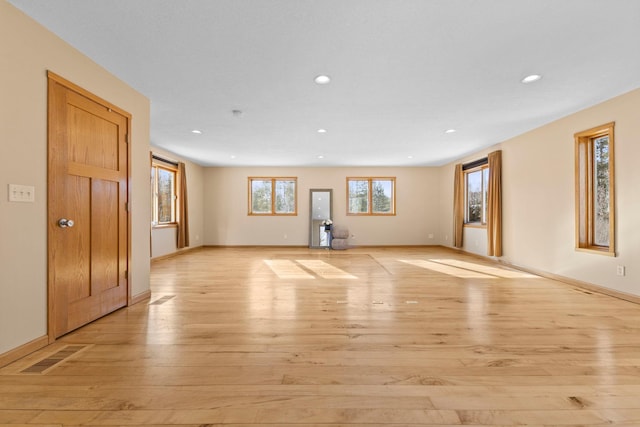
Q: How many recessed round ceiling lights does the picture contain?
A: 8